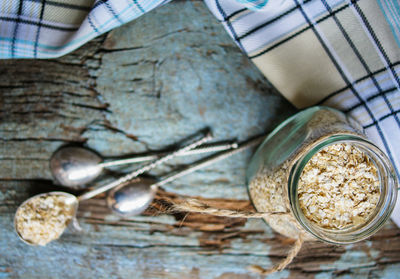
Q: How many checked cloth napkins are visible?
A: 2